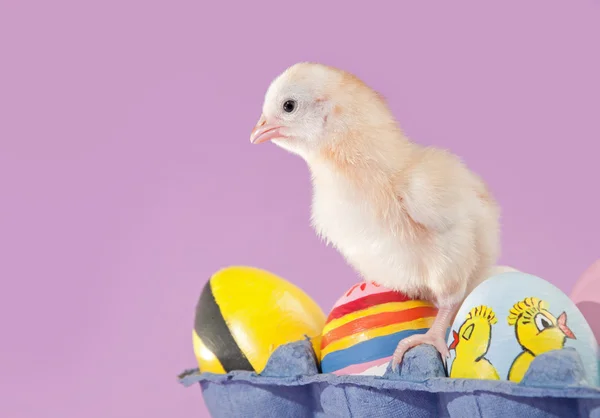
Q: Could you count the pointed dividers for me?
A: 3